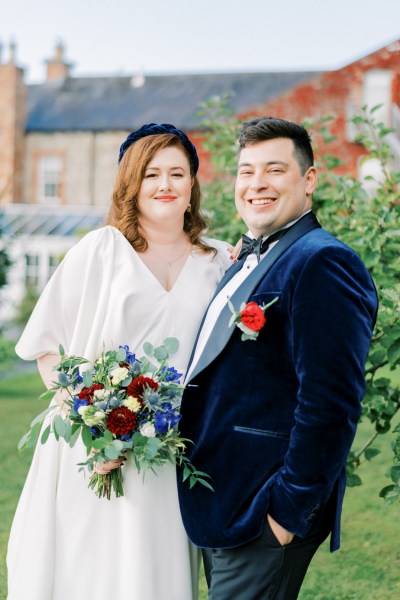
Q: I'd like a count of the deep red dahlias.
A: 3